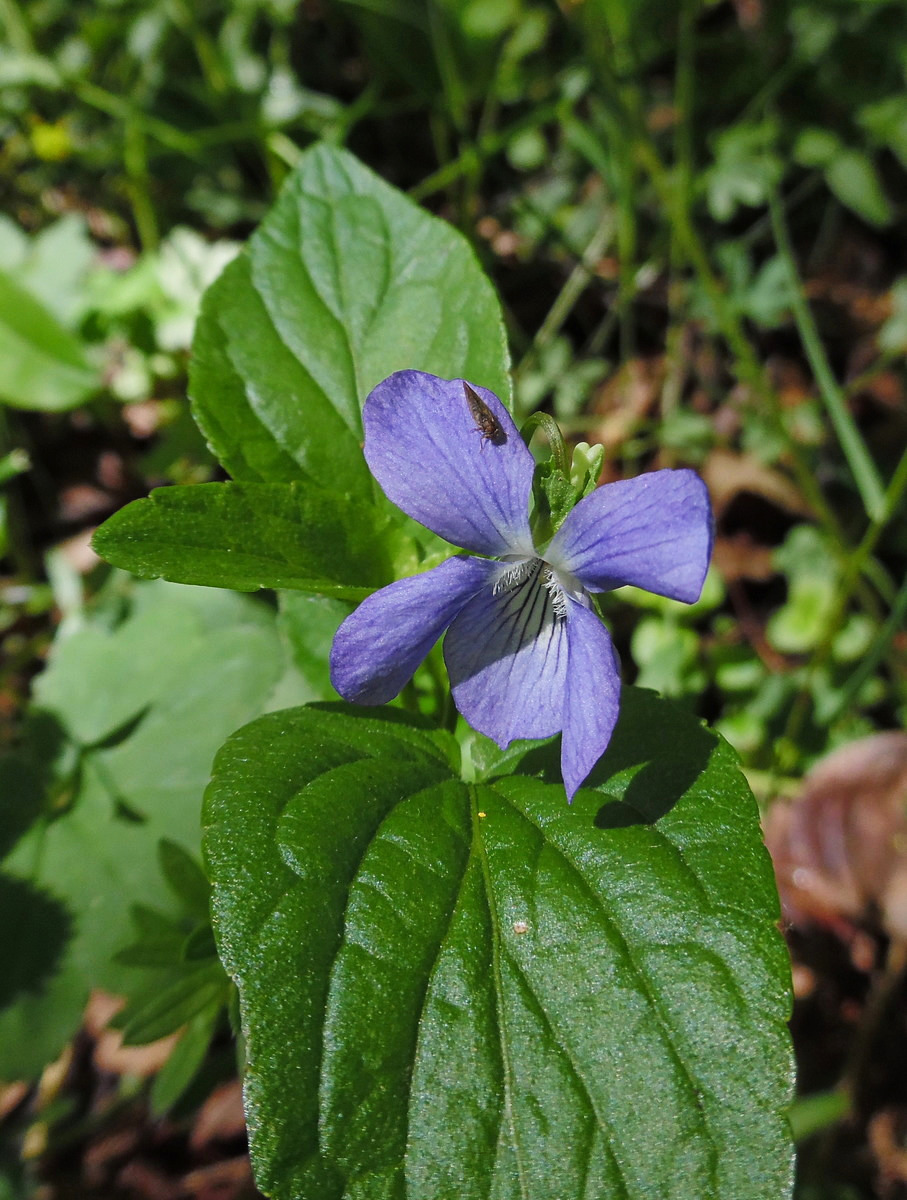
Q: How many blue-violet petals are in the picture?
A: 5